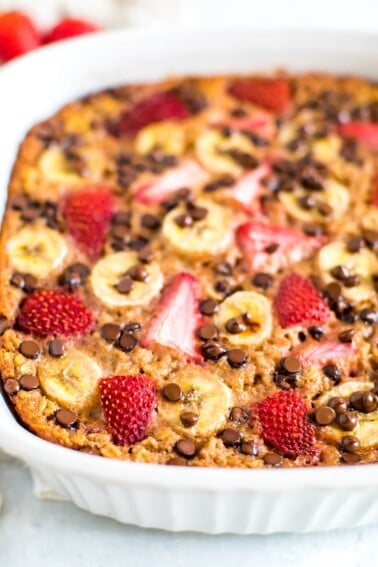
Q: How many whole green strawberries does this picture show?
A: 0